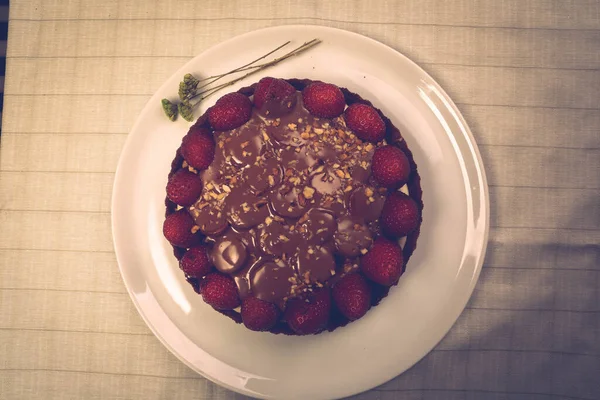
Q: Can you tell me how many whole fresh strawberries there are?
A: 15